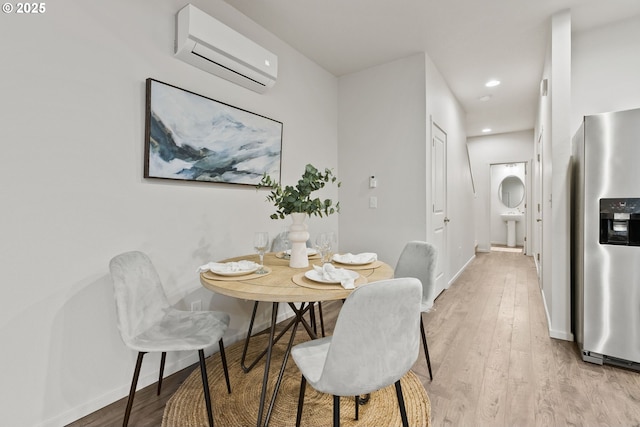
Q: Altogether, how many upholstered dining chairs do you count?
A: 4